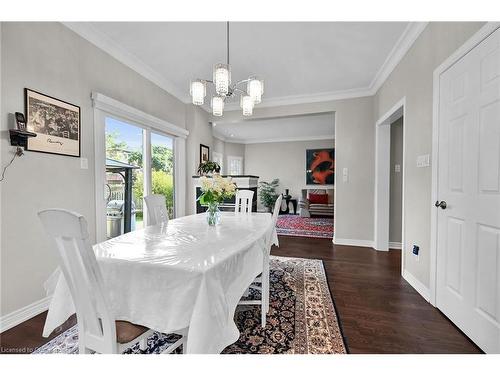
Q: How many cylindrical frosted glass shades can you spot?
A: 5